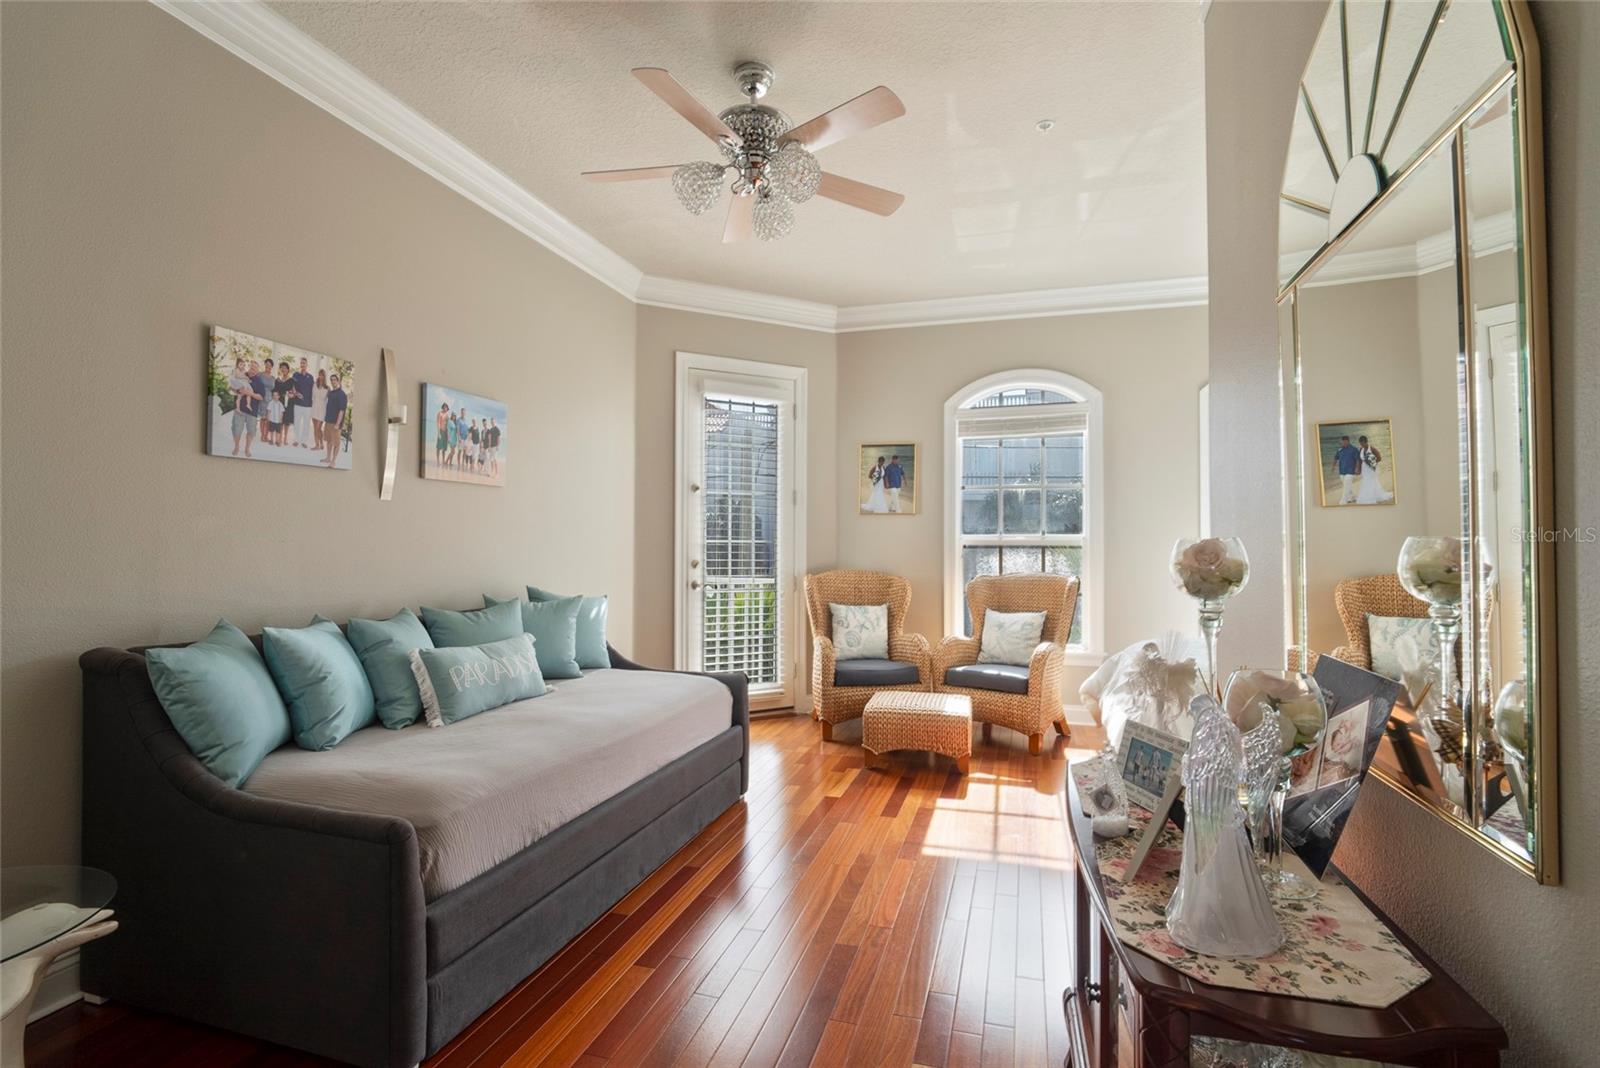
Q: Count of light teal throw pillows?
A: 7